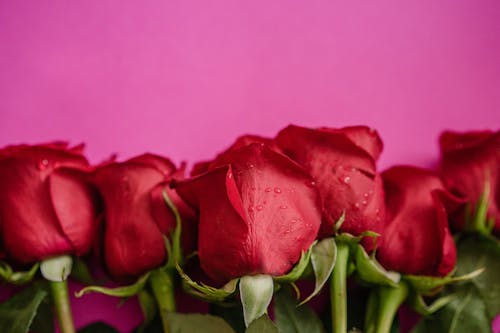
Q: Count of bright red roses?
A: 6